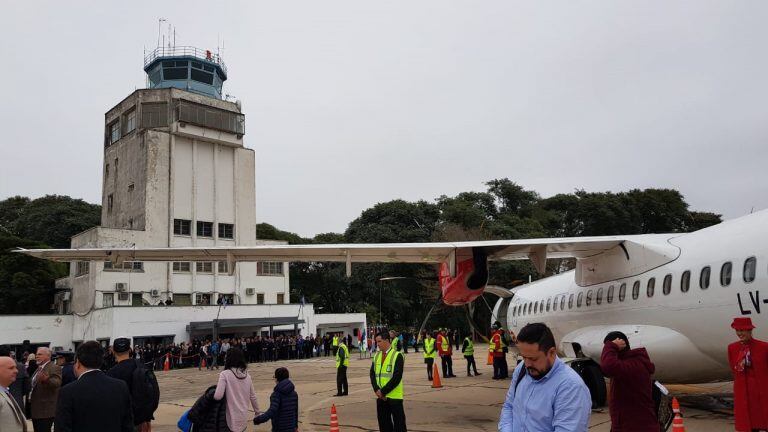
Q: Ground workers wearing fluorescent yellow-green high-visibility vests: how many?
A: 8